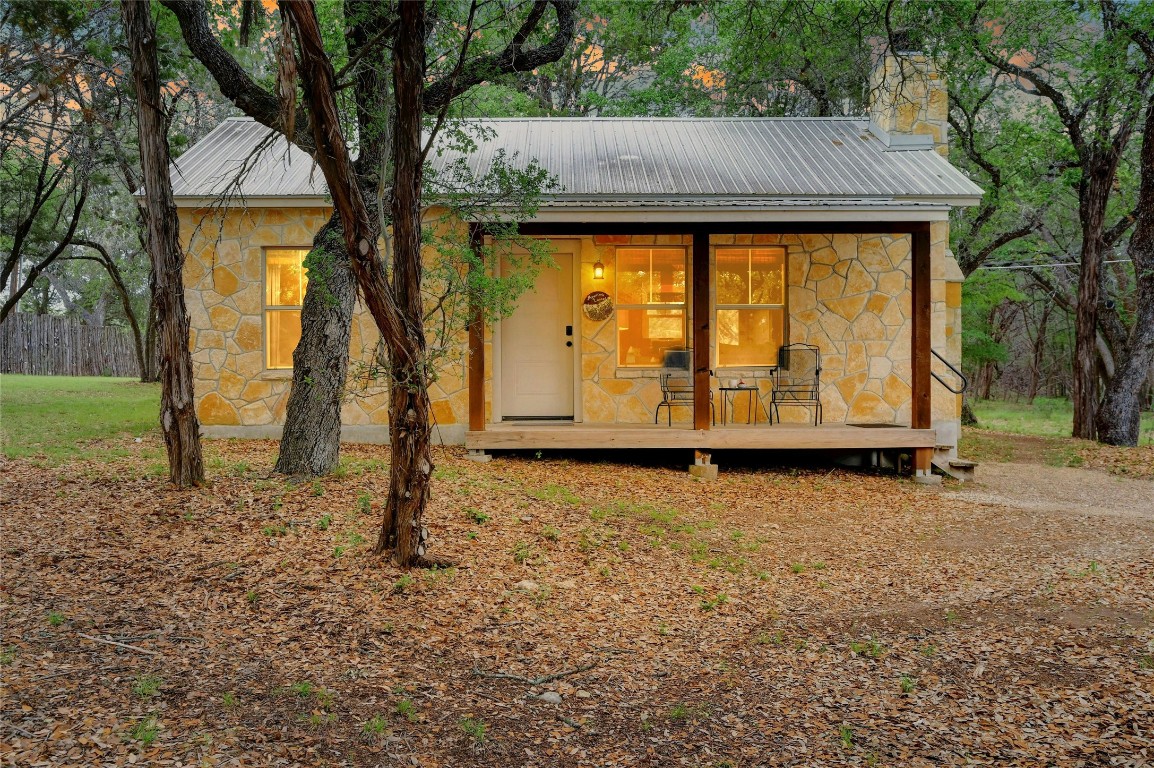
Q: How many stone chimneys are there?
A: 1